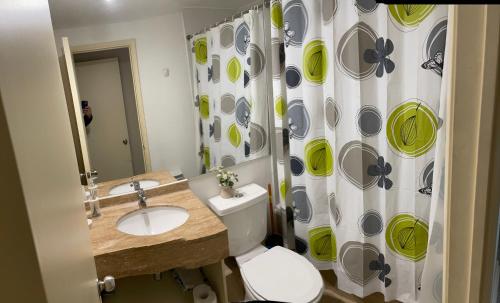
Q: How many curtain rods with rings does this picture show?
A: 1